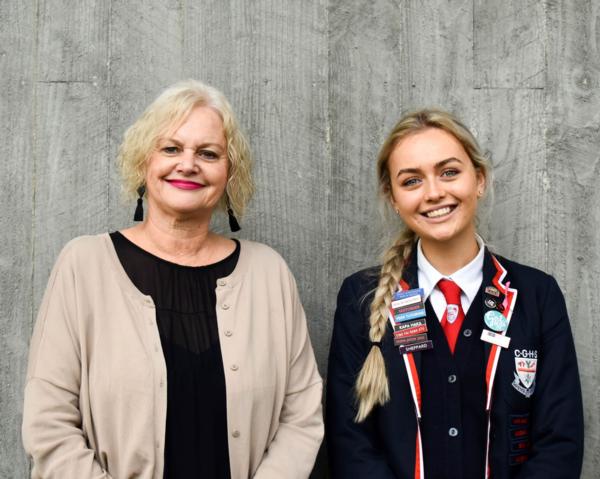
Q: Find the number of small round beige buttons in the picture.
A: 5